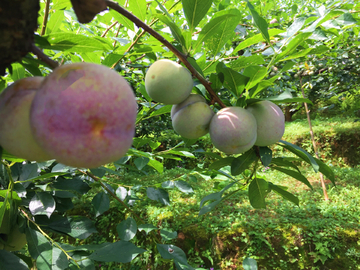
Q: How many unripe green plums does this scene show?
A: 4